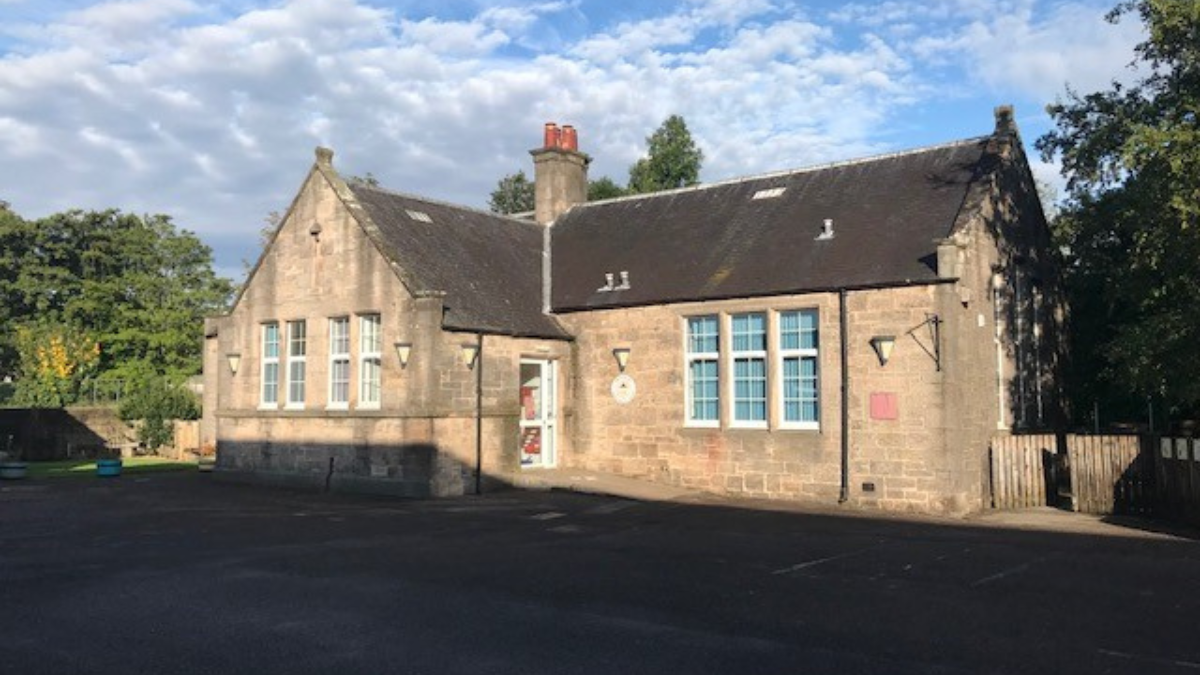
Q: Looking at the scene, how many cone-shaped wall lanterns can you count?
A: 5